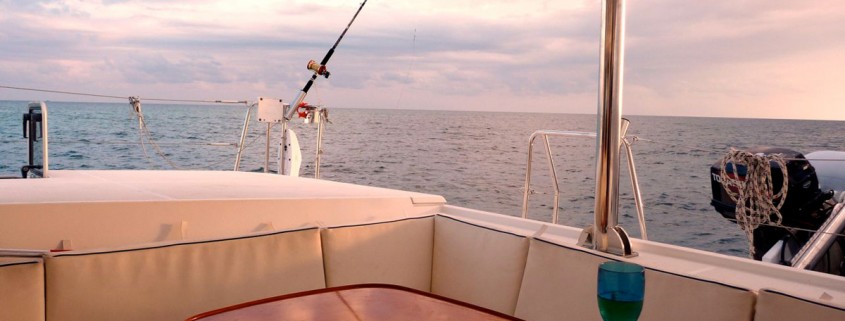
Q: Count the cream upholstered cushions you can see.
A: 6